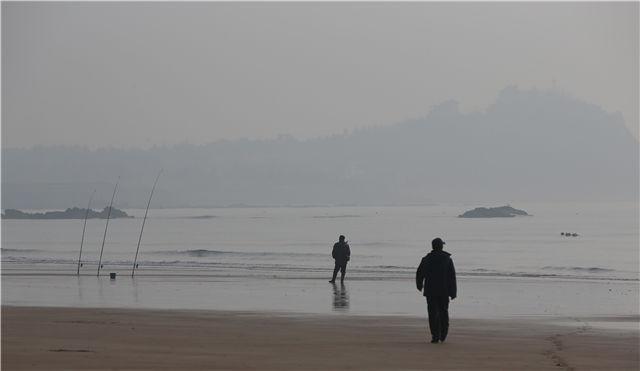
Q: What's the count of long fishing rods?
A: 3